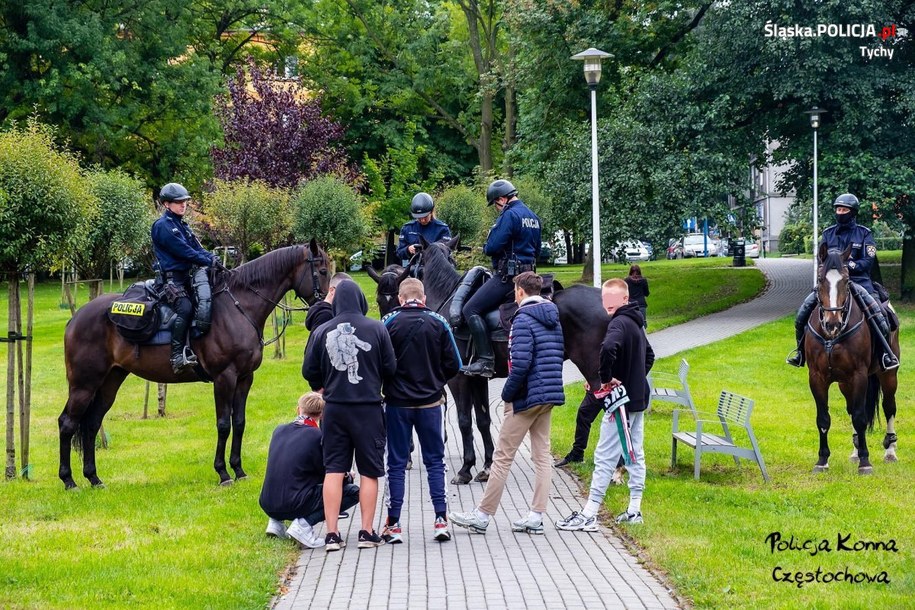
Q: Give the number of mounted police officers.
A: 4